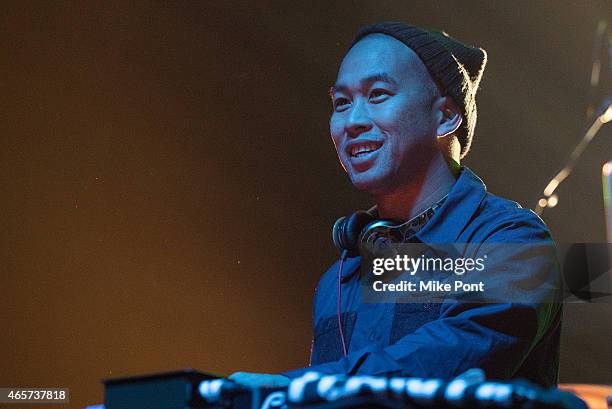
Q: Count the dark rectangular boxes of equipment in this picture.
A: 1